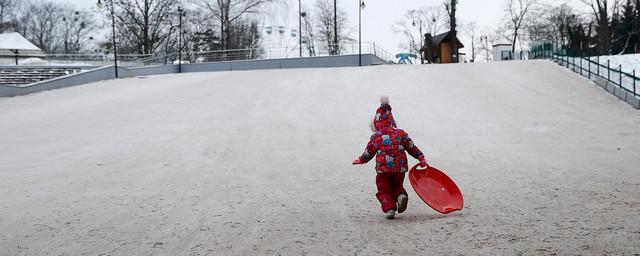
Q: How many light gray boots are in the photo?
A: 2